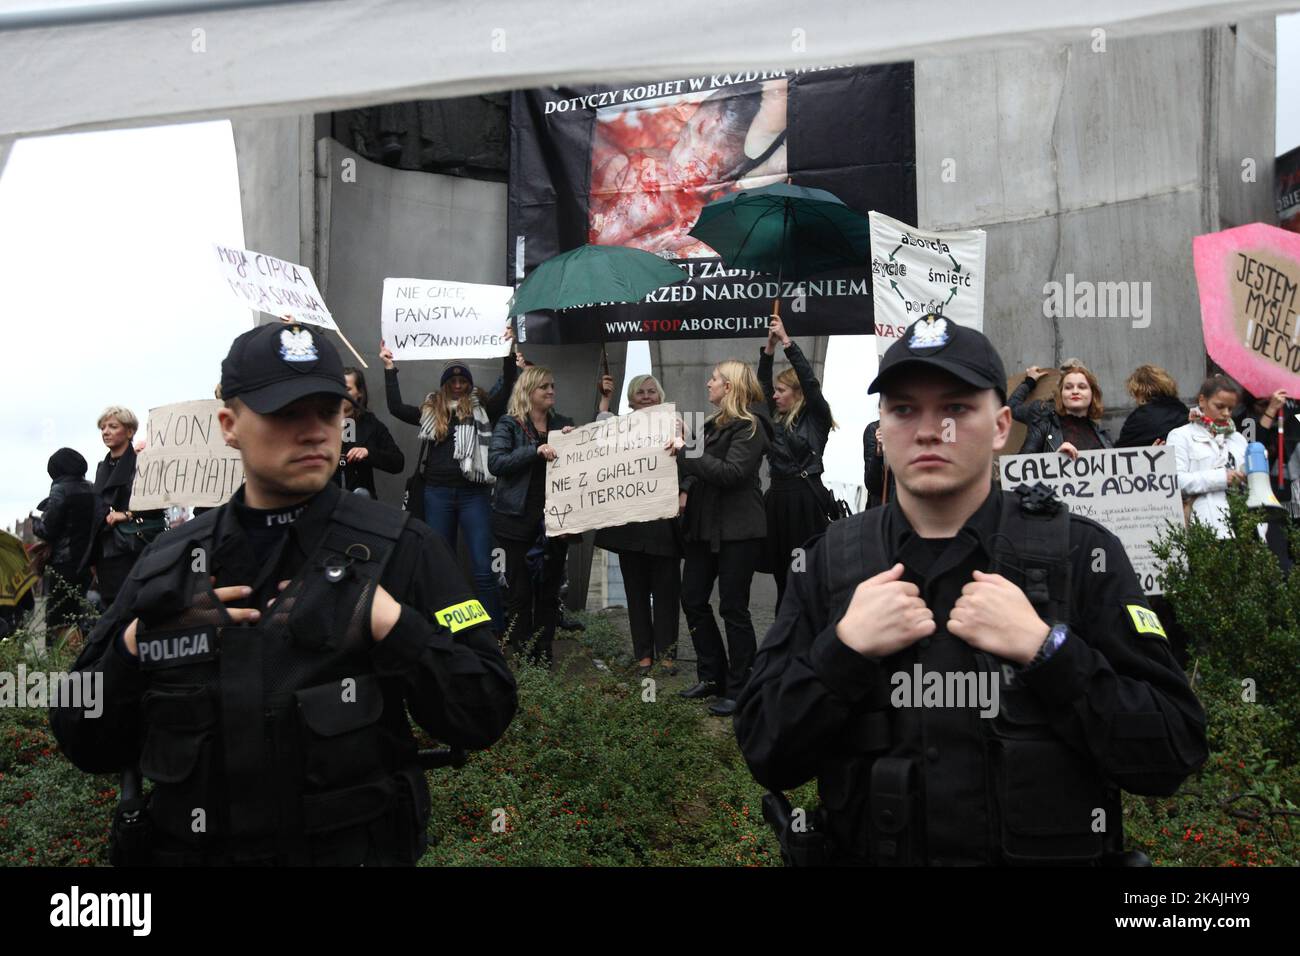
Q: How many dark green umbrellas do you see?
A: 2